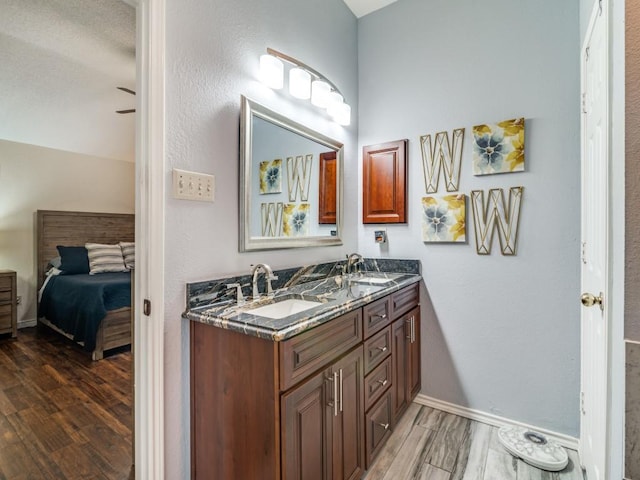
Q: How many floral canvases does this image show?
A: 2